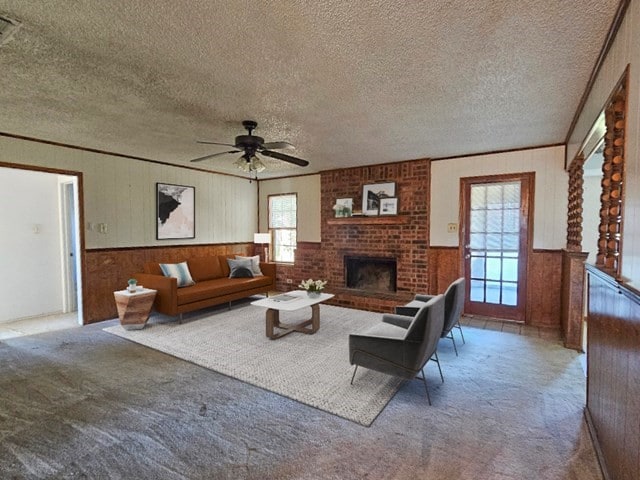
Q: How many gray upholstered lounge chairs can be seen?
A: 2